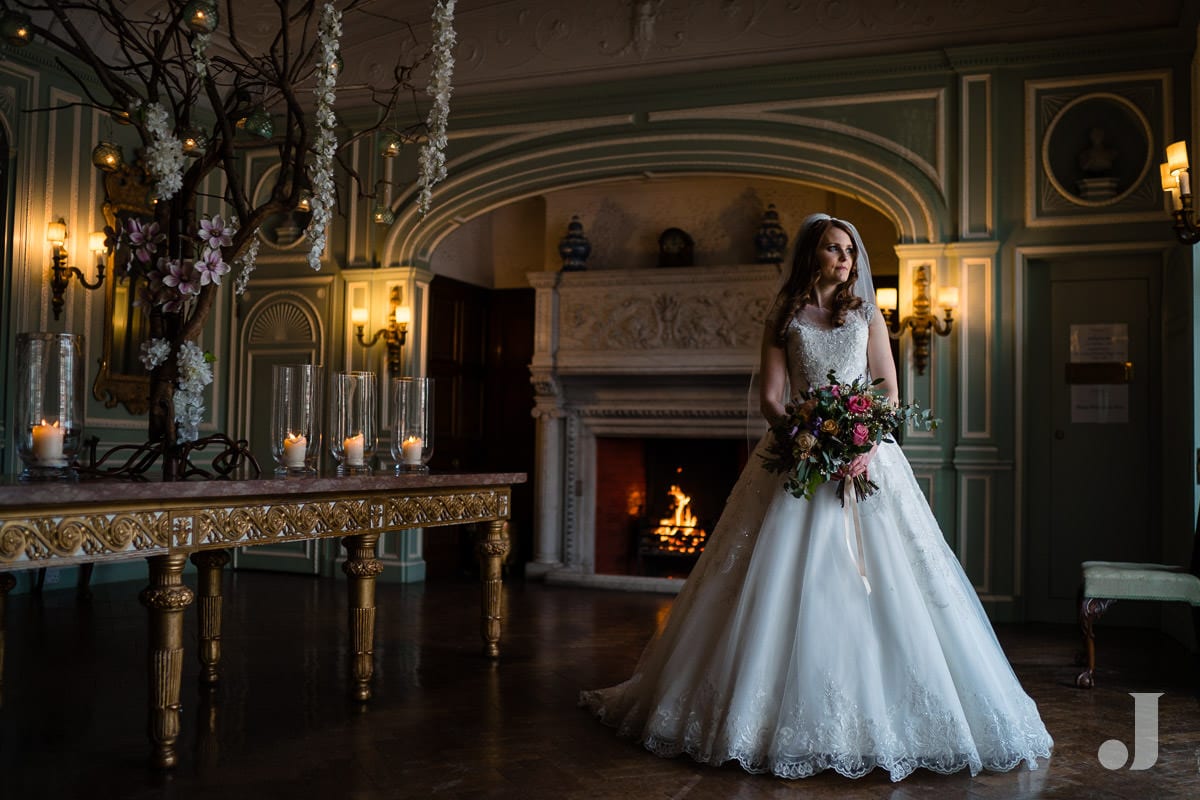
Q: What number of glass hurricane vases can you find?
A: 4